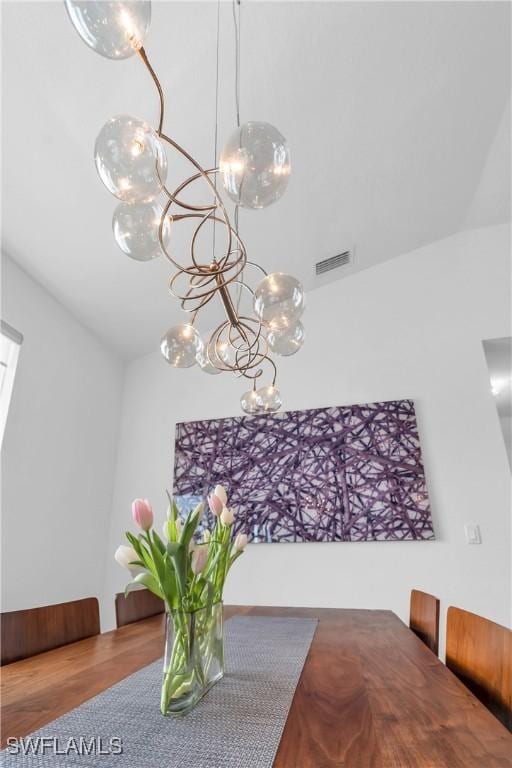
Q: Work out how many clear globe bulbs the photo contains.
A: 10